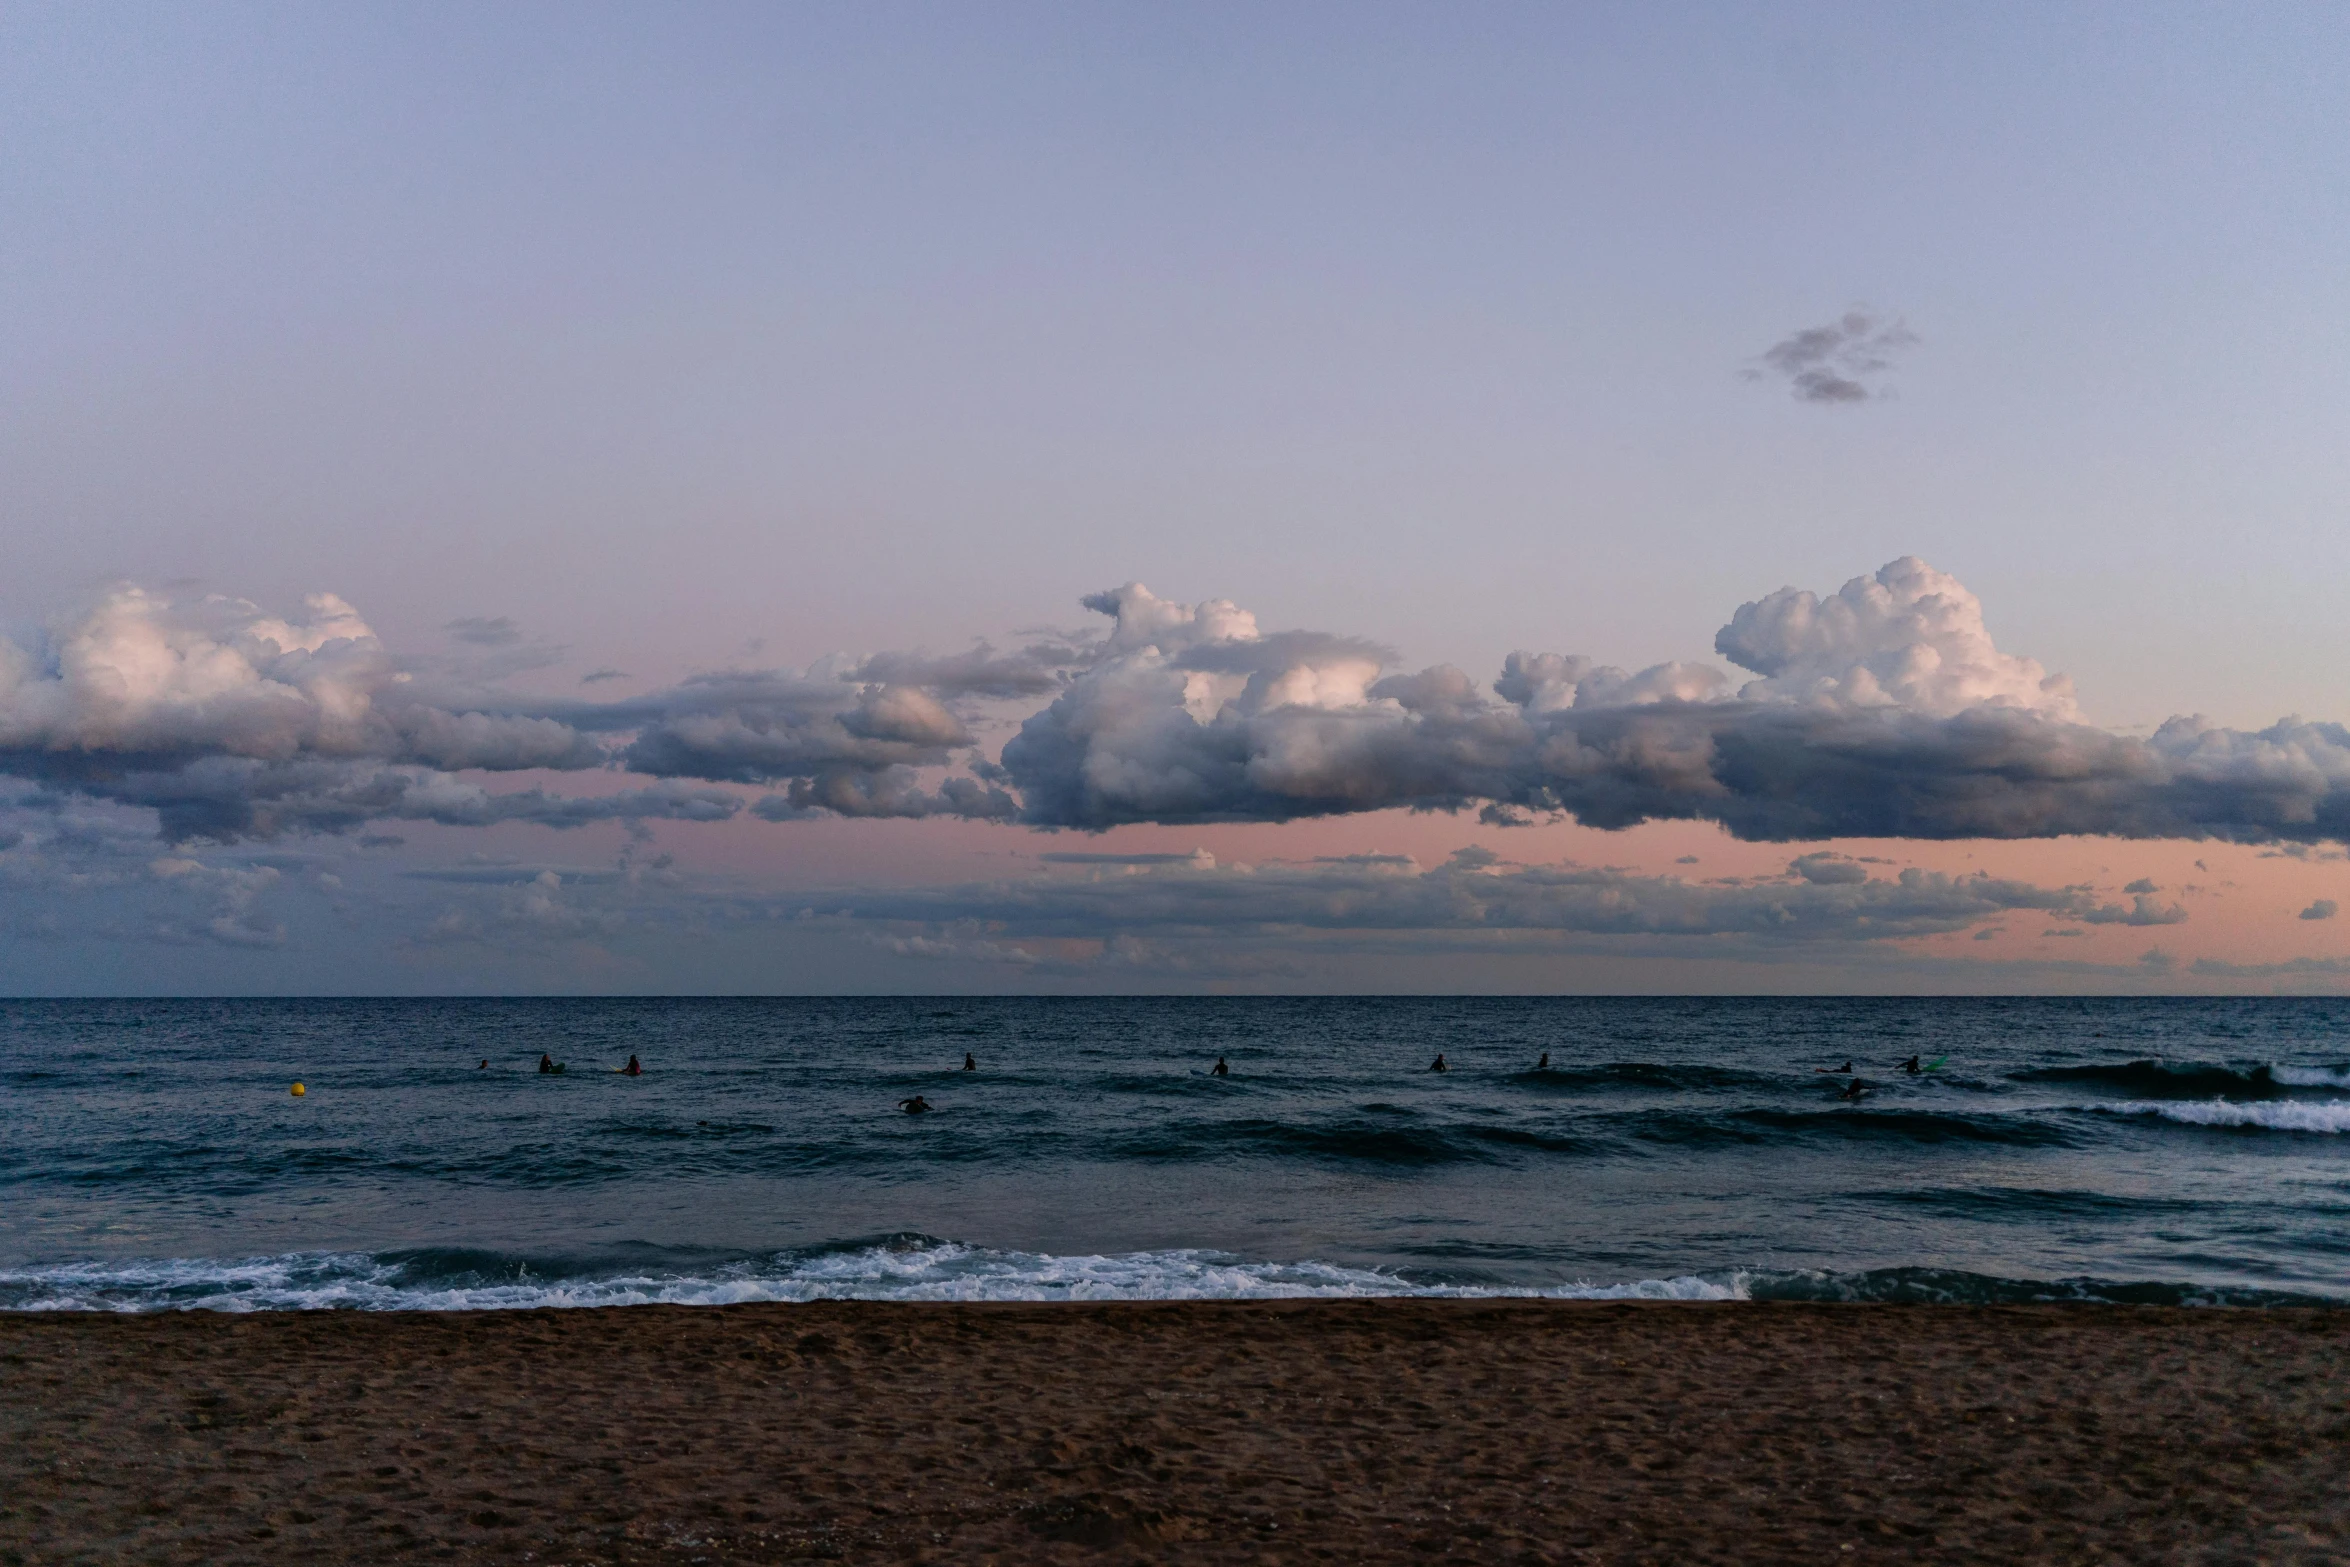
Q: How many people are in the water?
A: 11